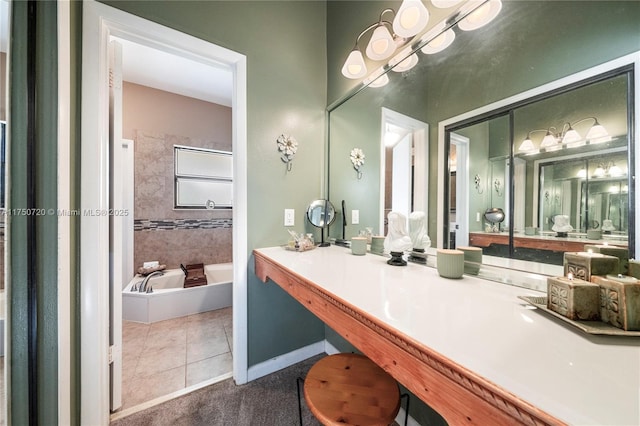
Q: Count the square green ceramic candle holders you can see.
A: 3